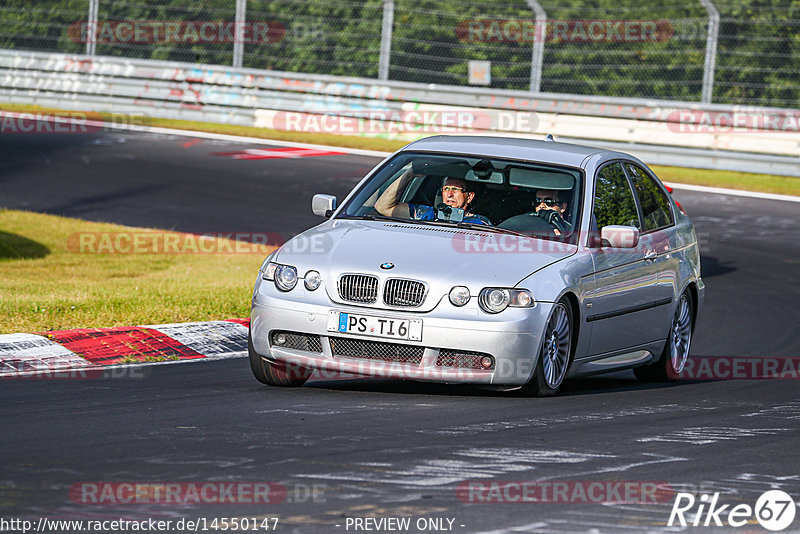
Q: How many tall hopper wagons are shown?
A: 0